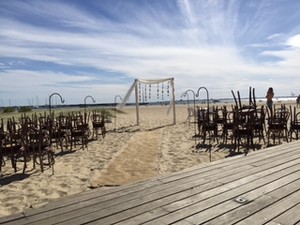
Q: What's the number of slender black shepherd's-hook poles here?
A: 6